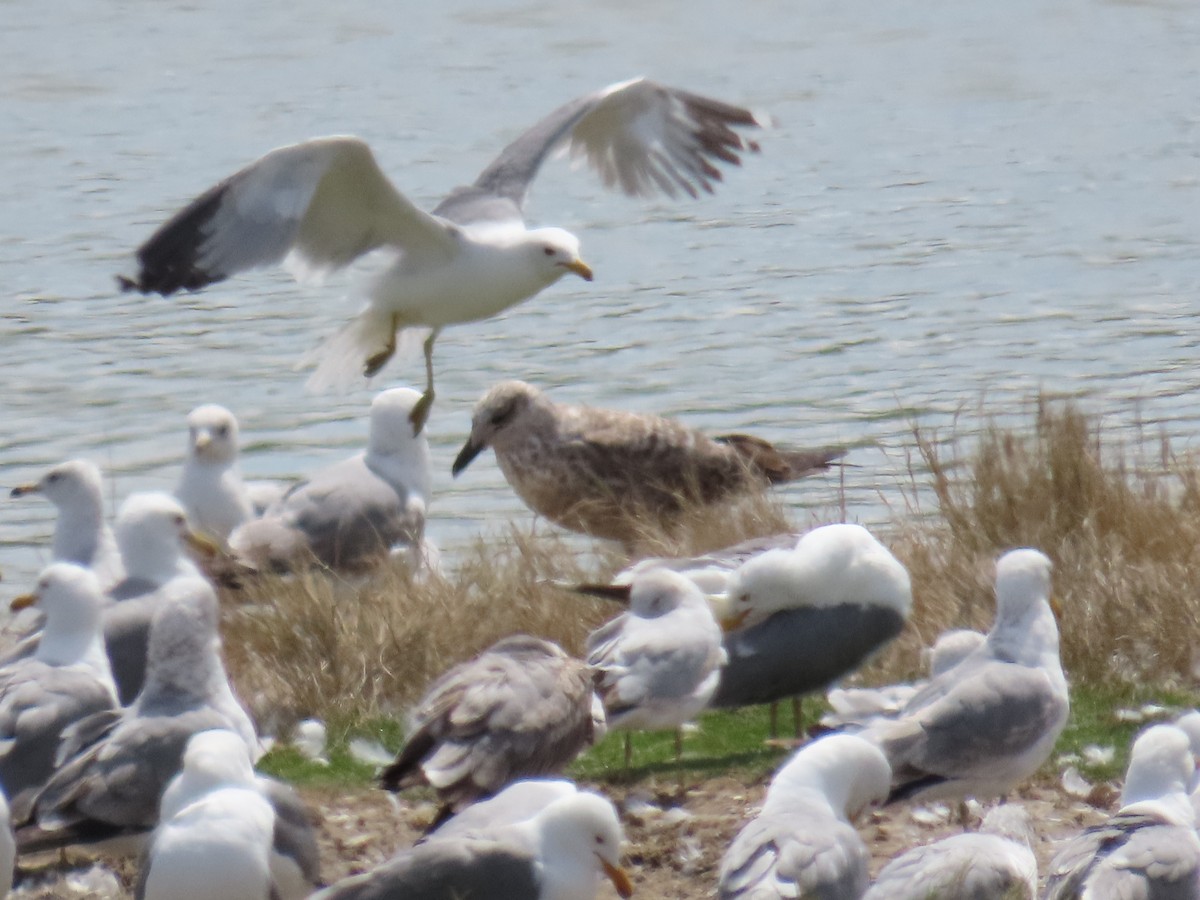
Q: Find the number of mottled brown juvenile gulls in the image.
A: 2